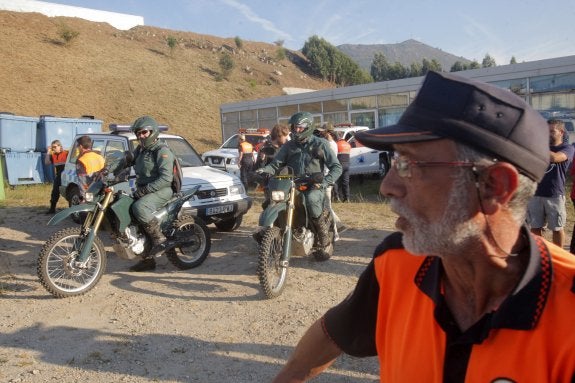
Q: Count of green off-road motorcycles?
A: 2